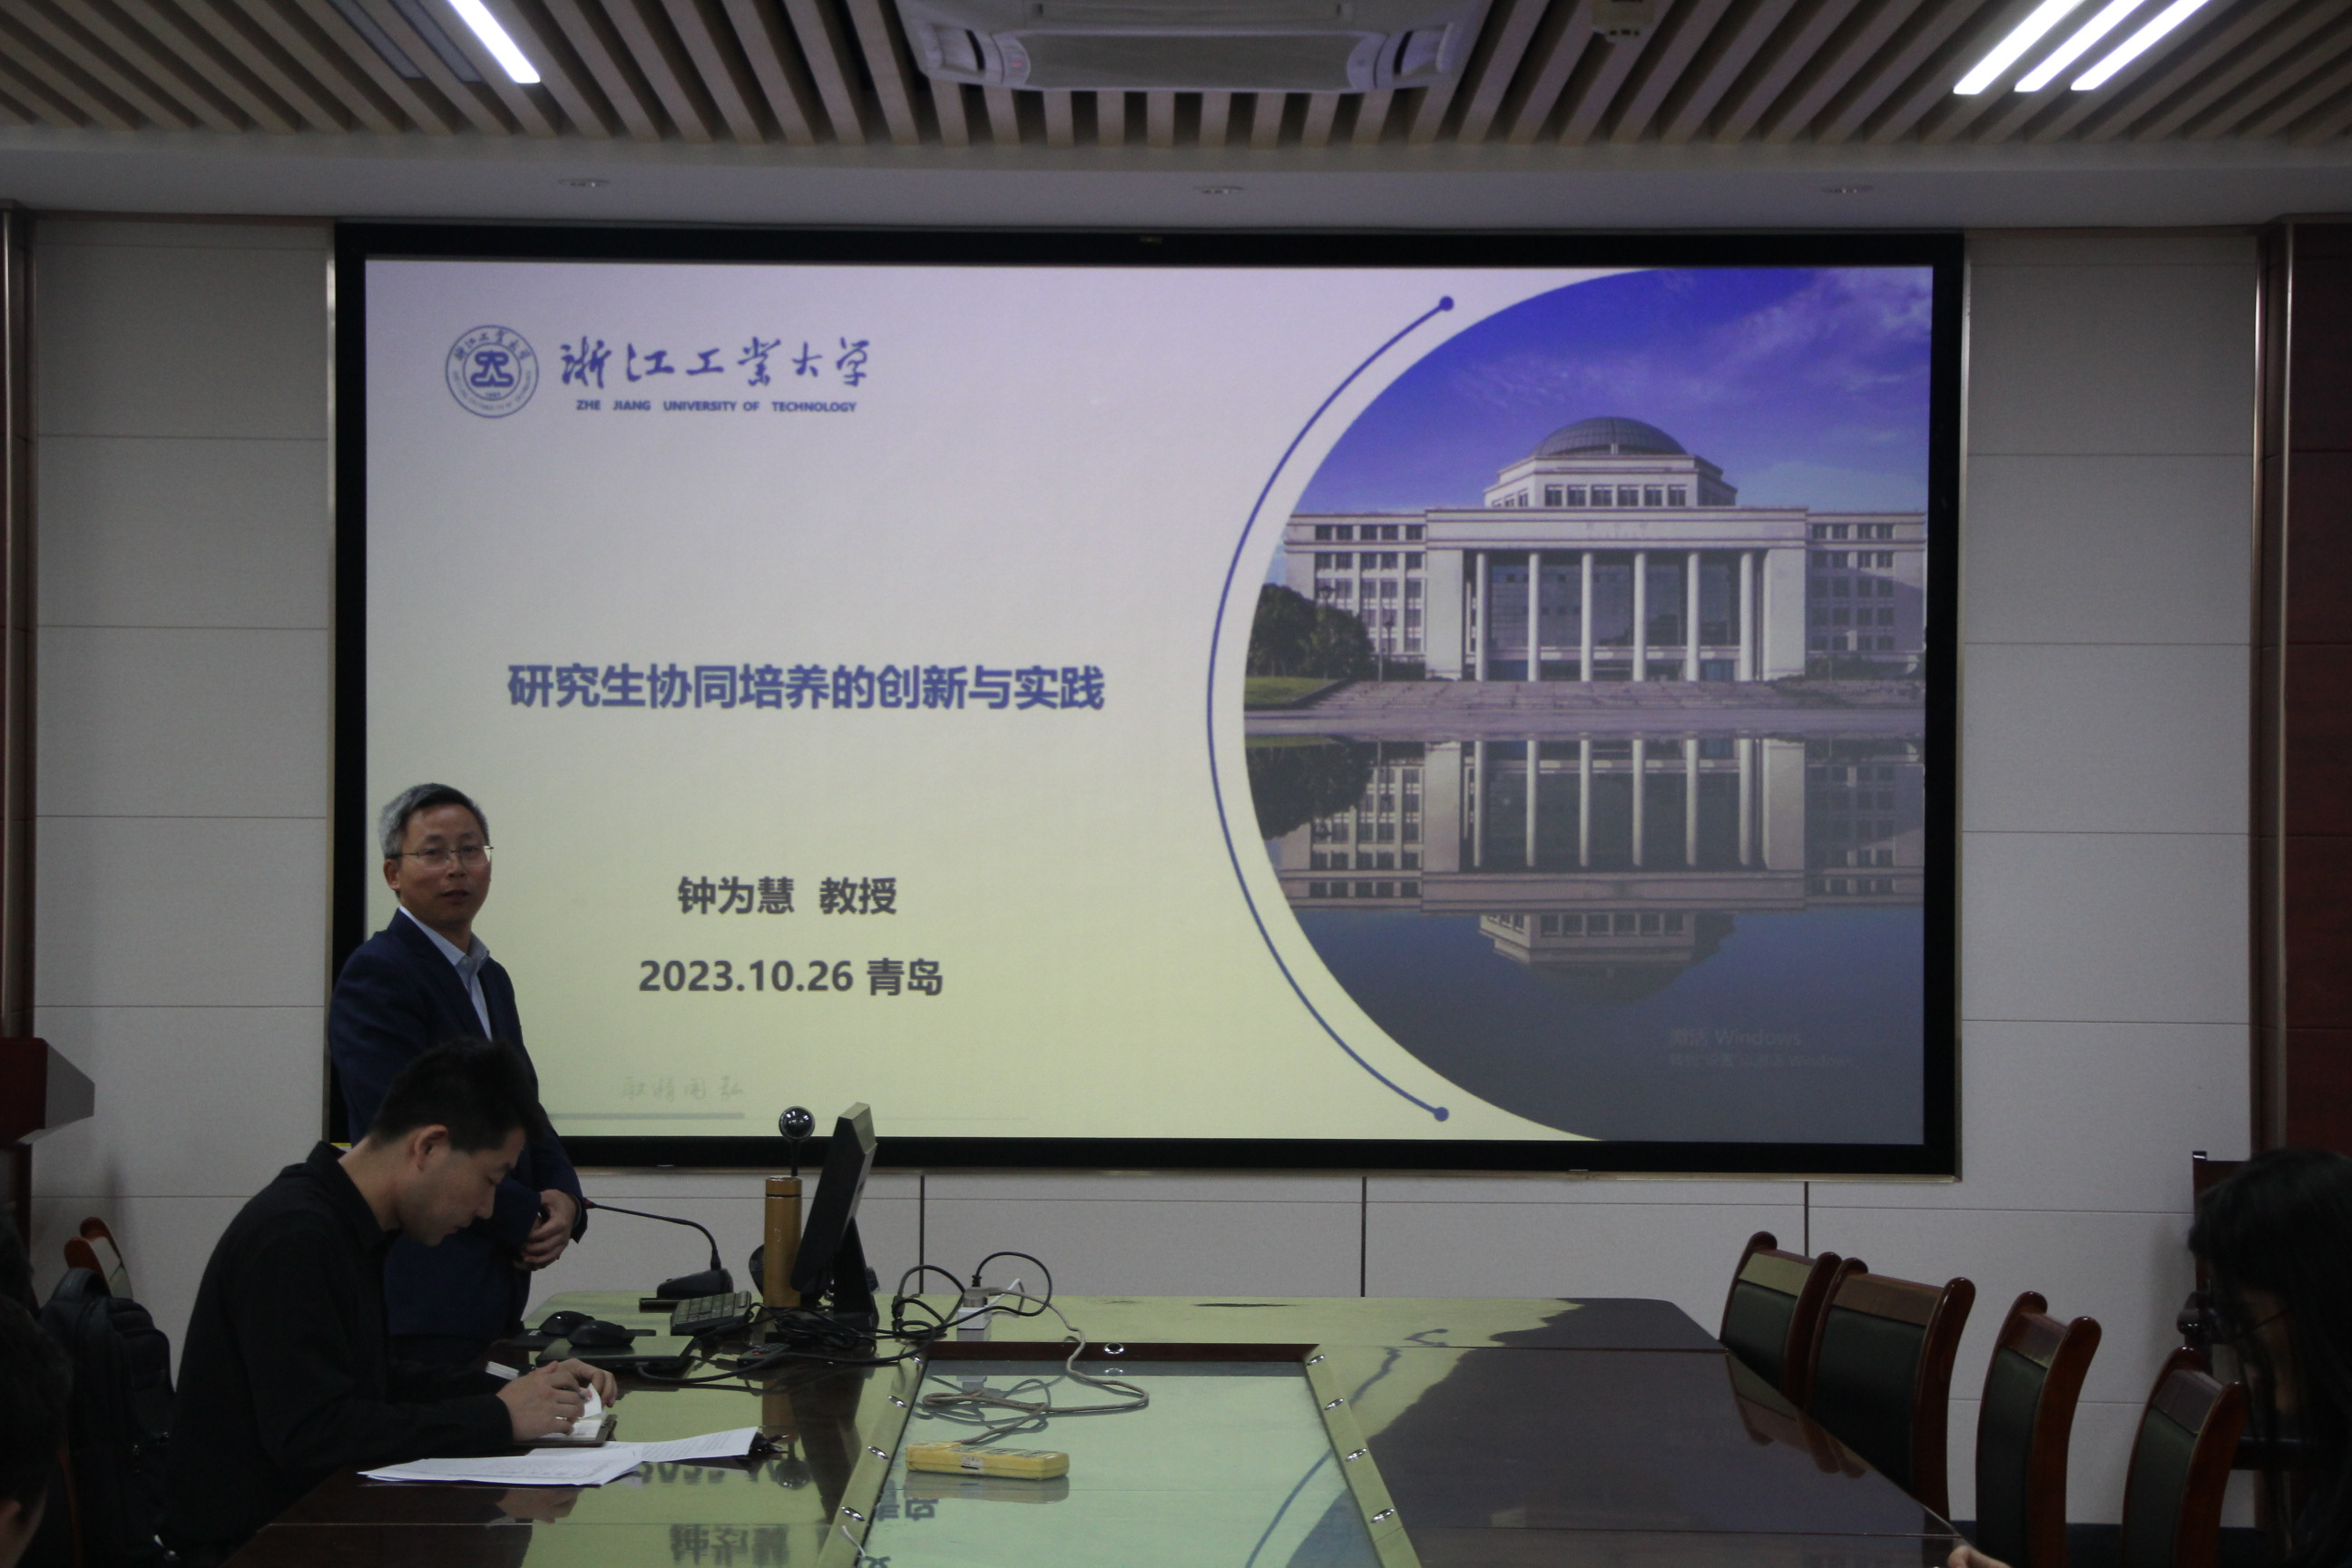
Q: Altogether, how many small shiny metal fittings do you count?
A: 9